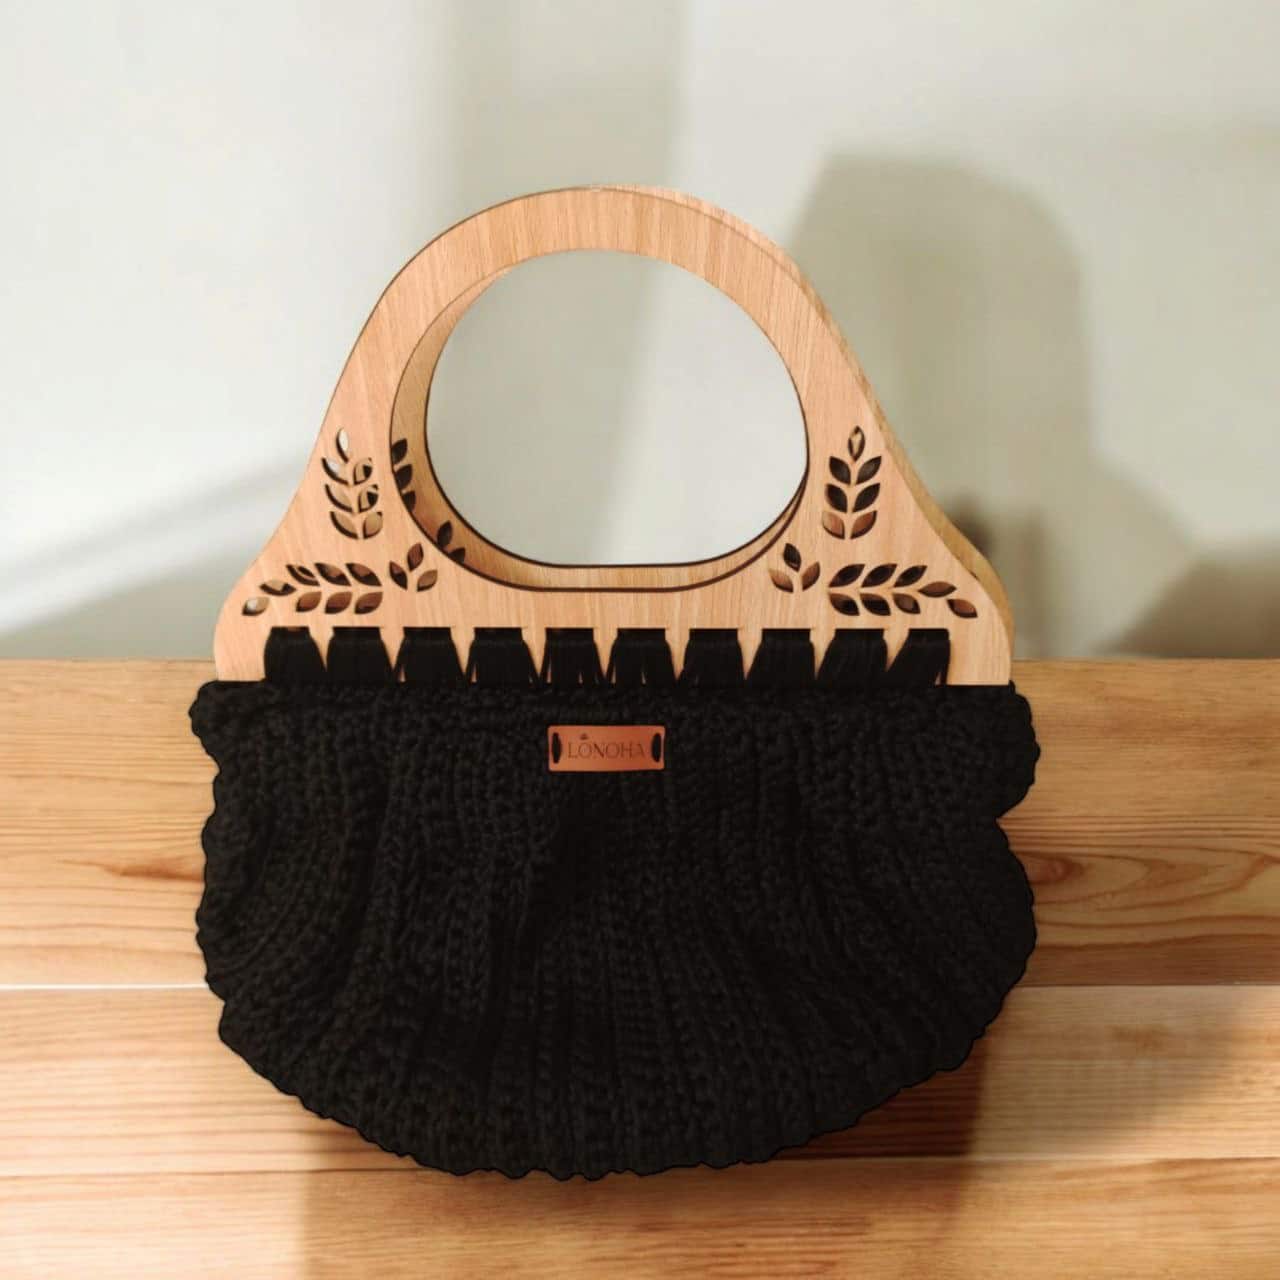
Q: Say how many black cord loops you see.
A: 10